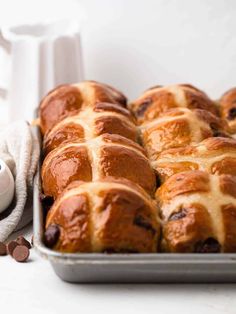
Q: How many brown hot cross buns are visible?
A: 9